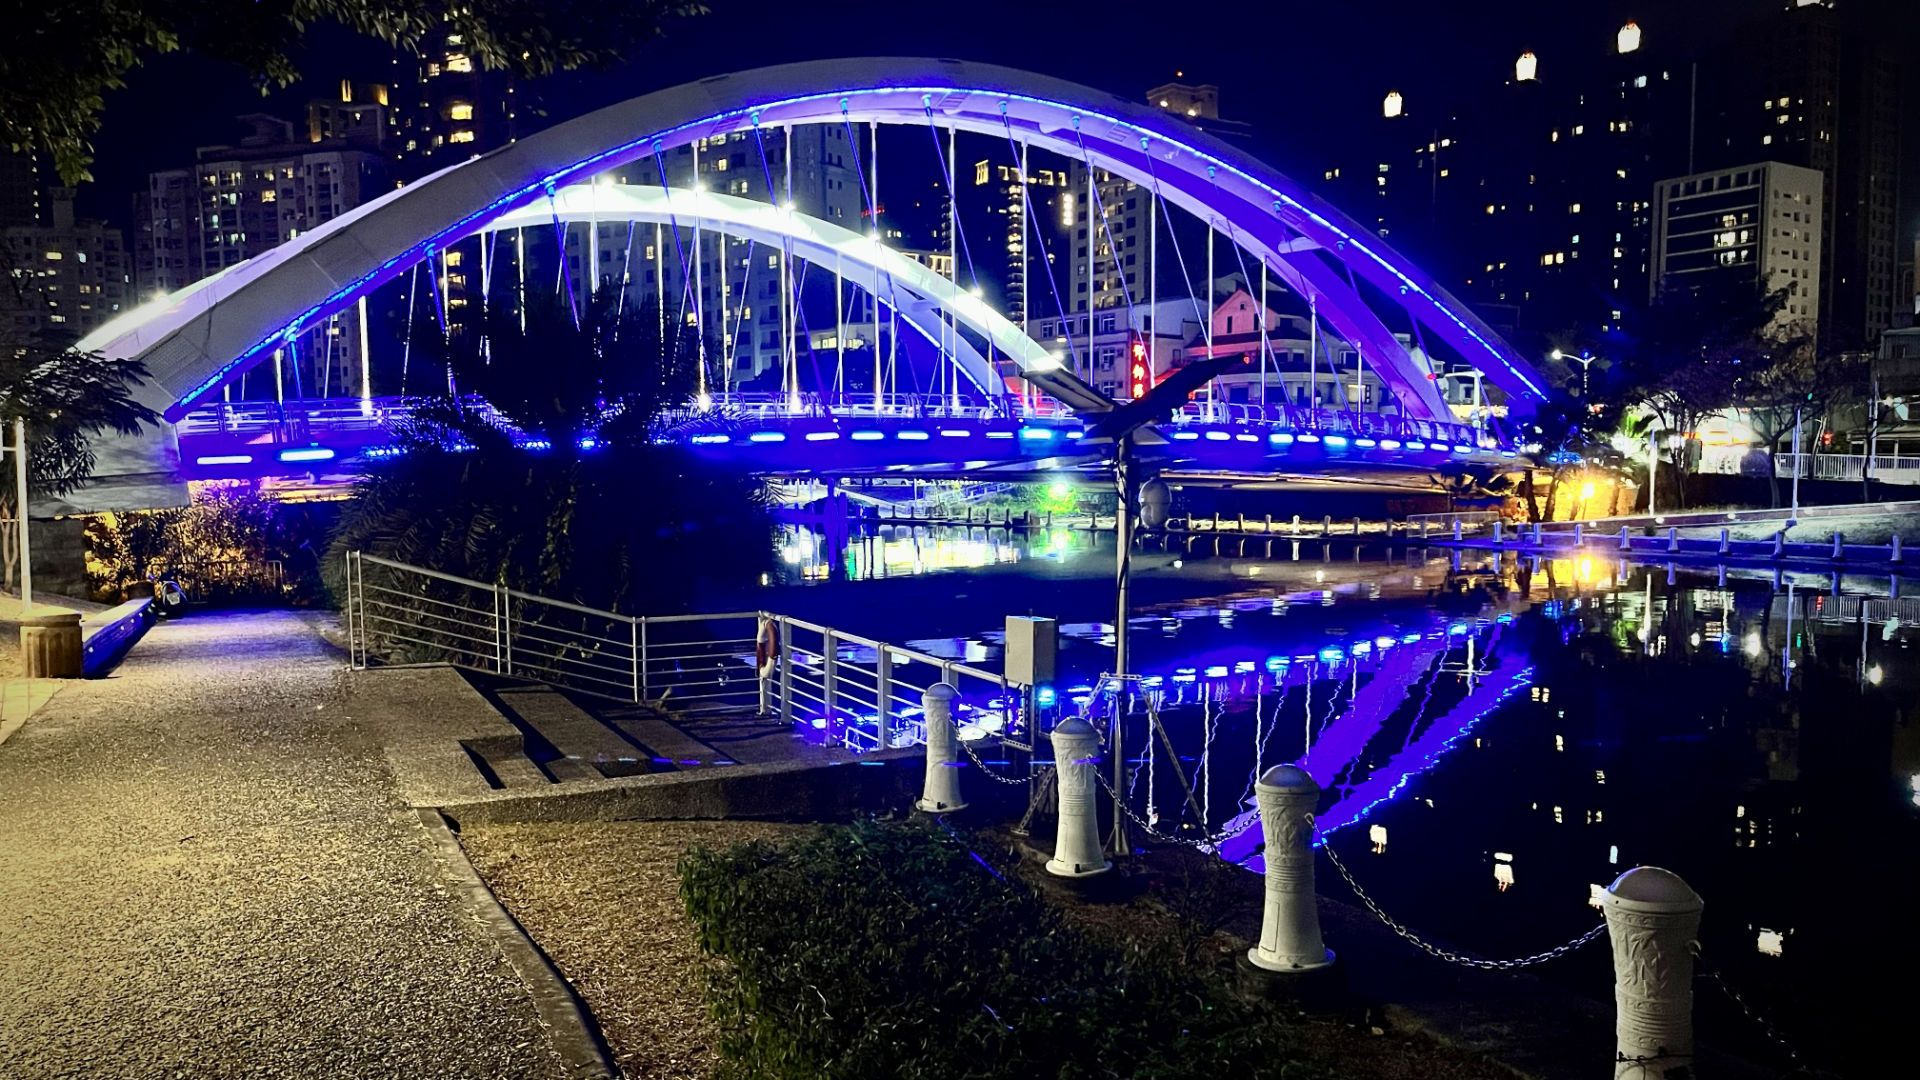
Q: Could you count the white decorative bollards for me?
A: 4